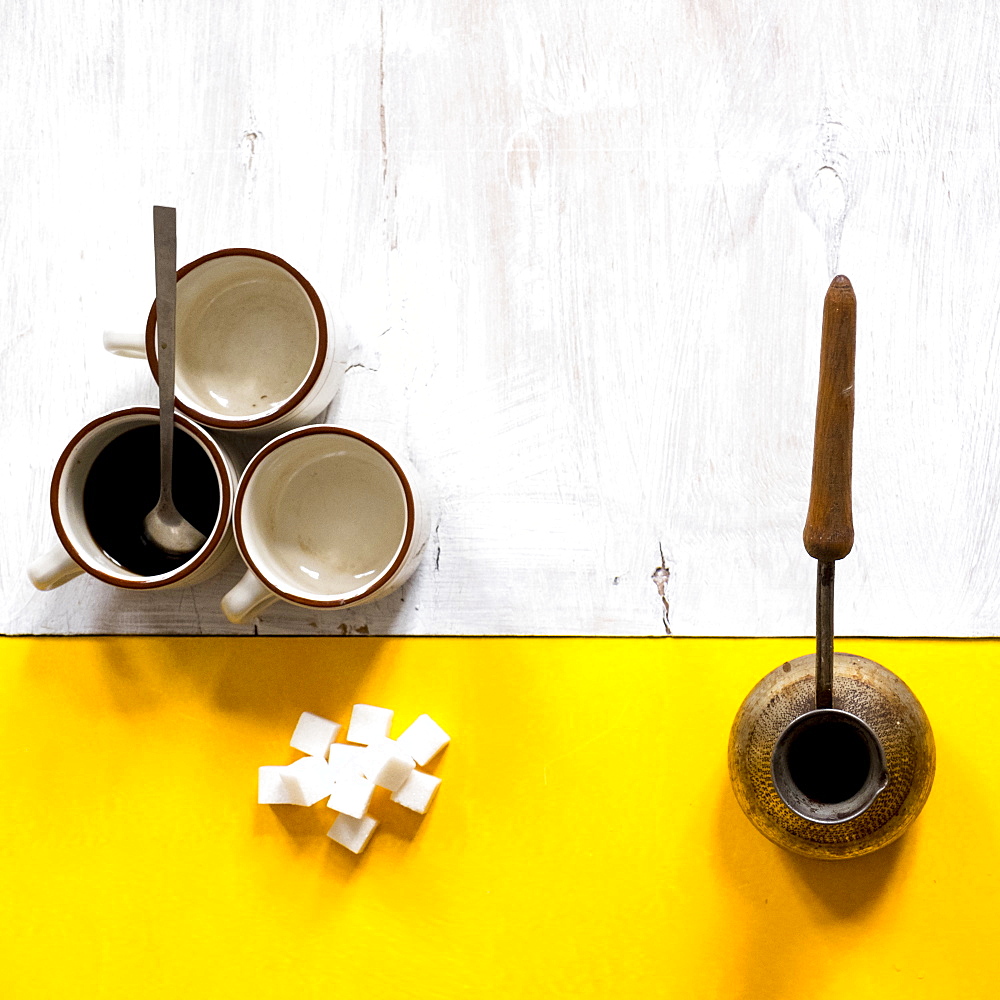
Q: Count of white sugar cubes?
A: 10